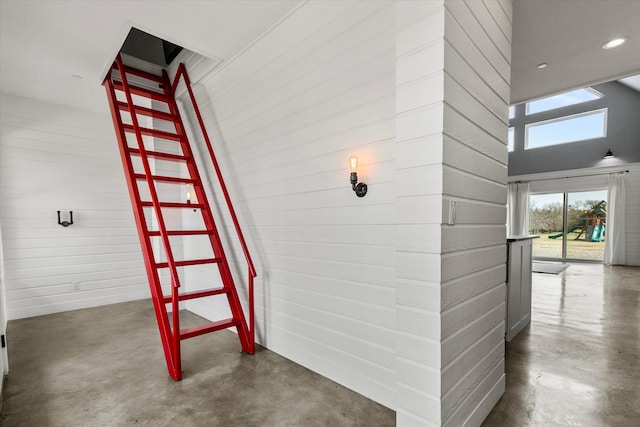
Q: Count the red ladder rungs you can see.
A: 11